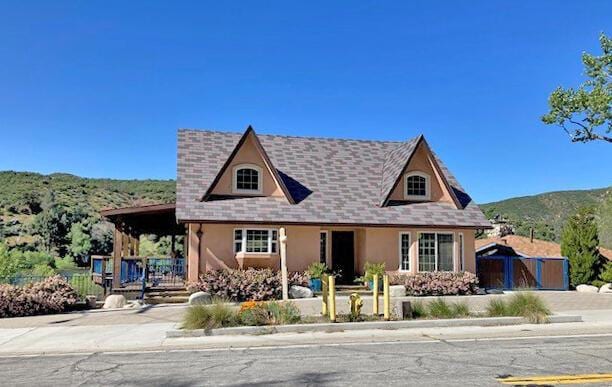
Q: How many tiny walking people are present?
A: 0